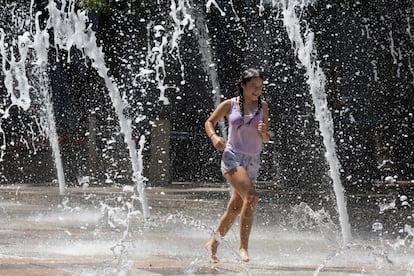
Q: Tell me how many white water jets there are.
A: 4